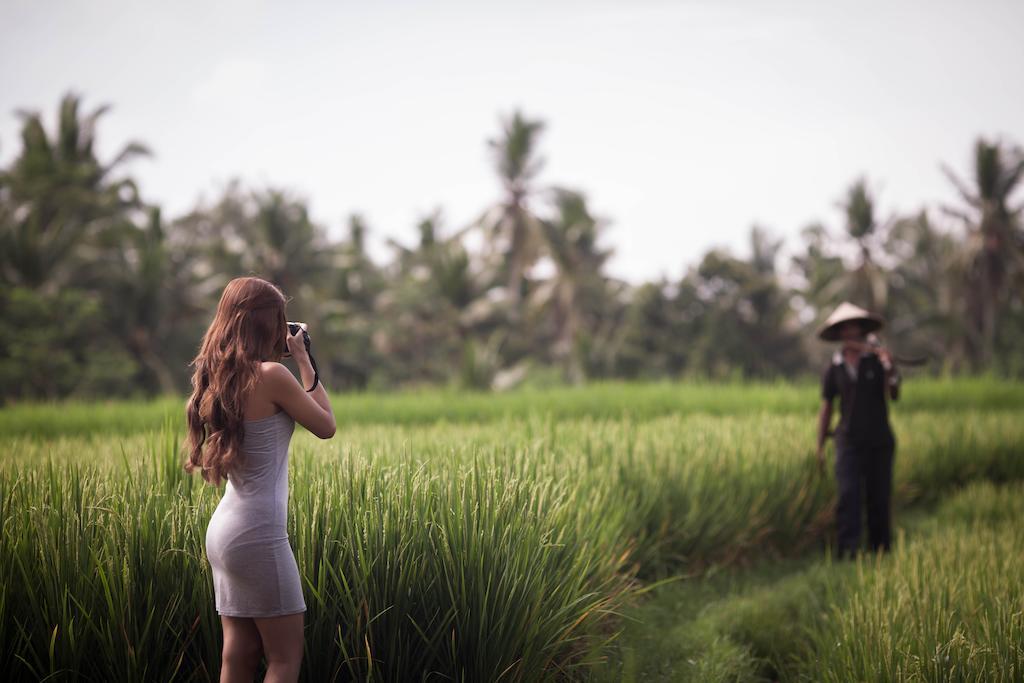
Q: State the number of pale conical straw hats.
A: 1